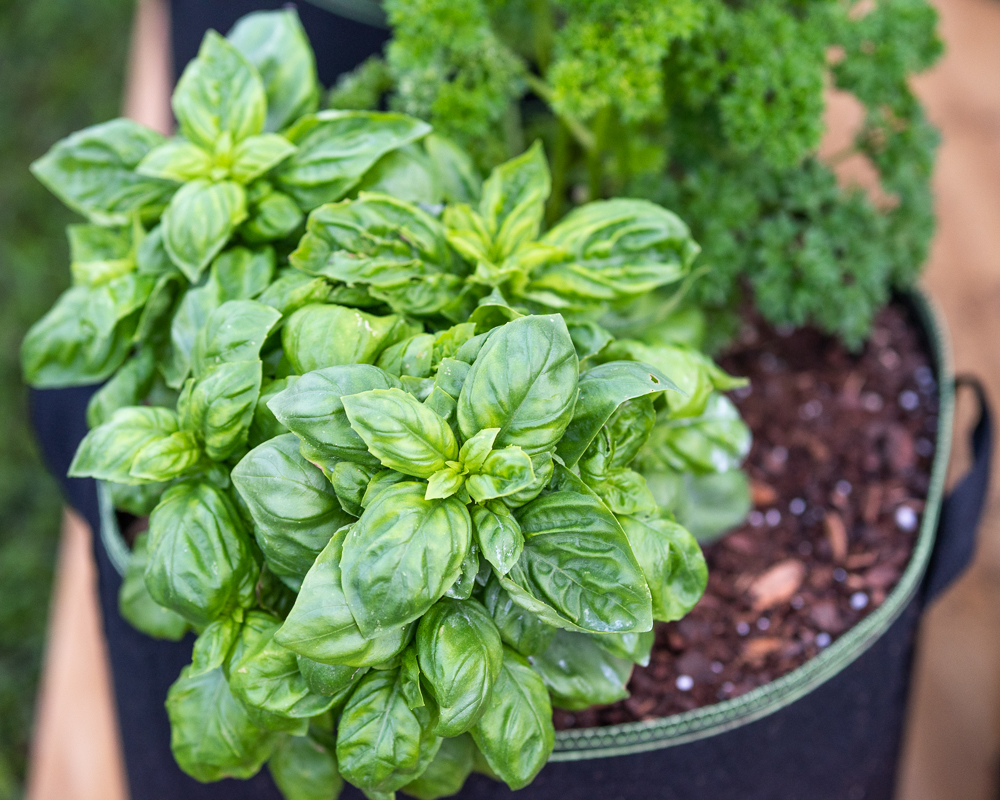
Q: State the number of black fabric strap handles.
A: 1